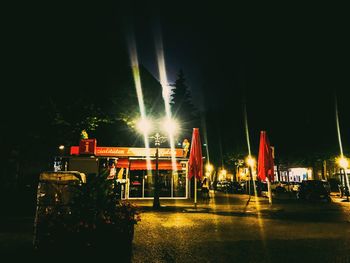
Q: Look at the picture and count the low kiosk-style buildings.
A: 1